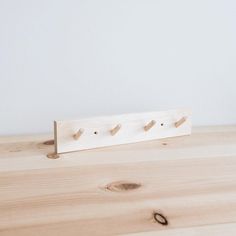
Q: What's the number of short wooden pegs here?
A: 4